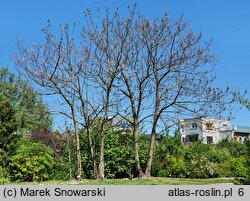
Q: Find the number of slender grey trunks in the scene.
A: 5